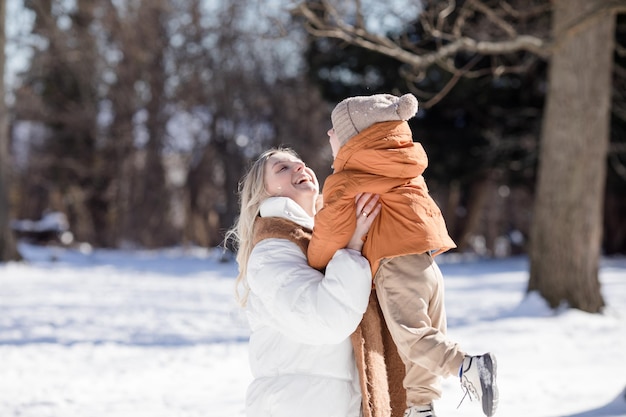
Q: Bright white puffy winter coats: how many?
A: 1